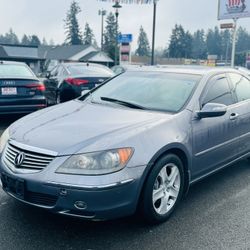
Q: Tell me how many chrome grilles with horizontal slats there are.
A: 1